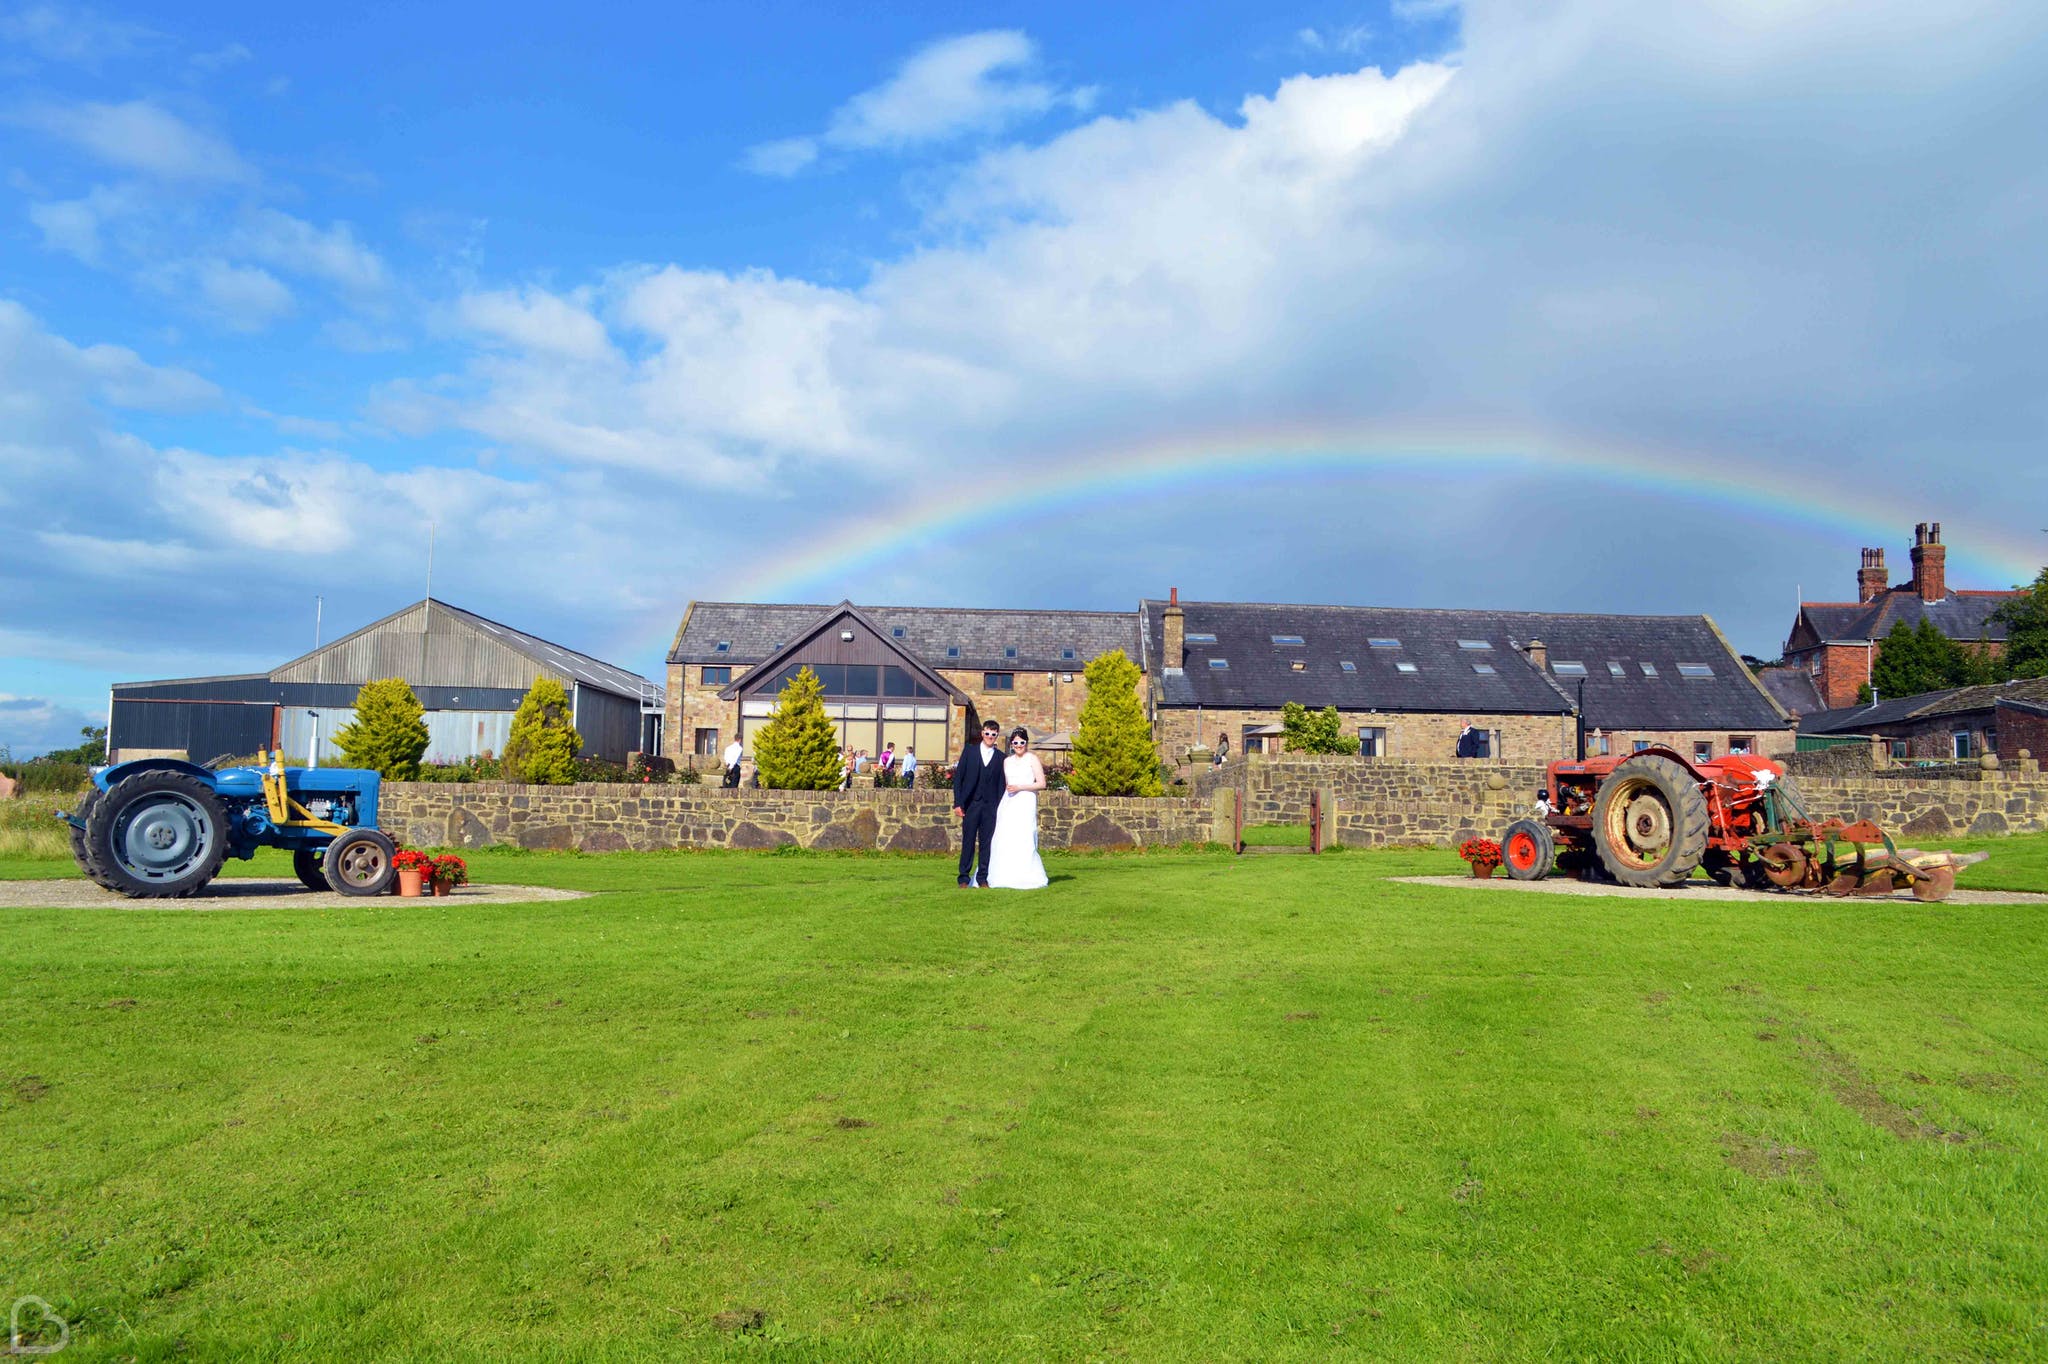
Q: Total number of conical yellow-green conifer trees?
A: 4